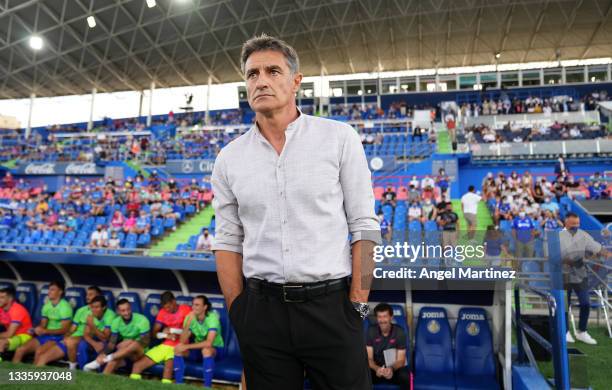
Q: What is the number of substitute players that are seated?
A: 7